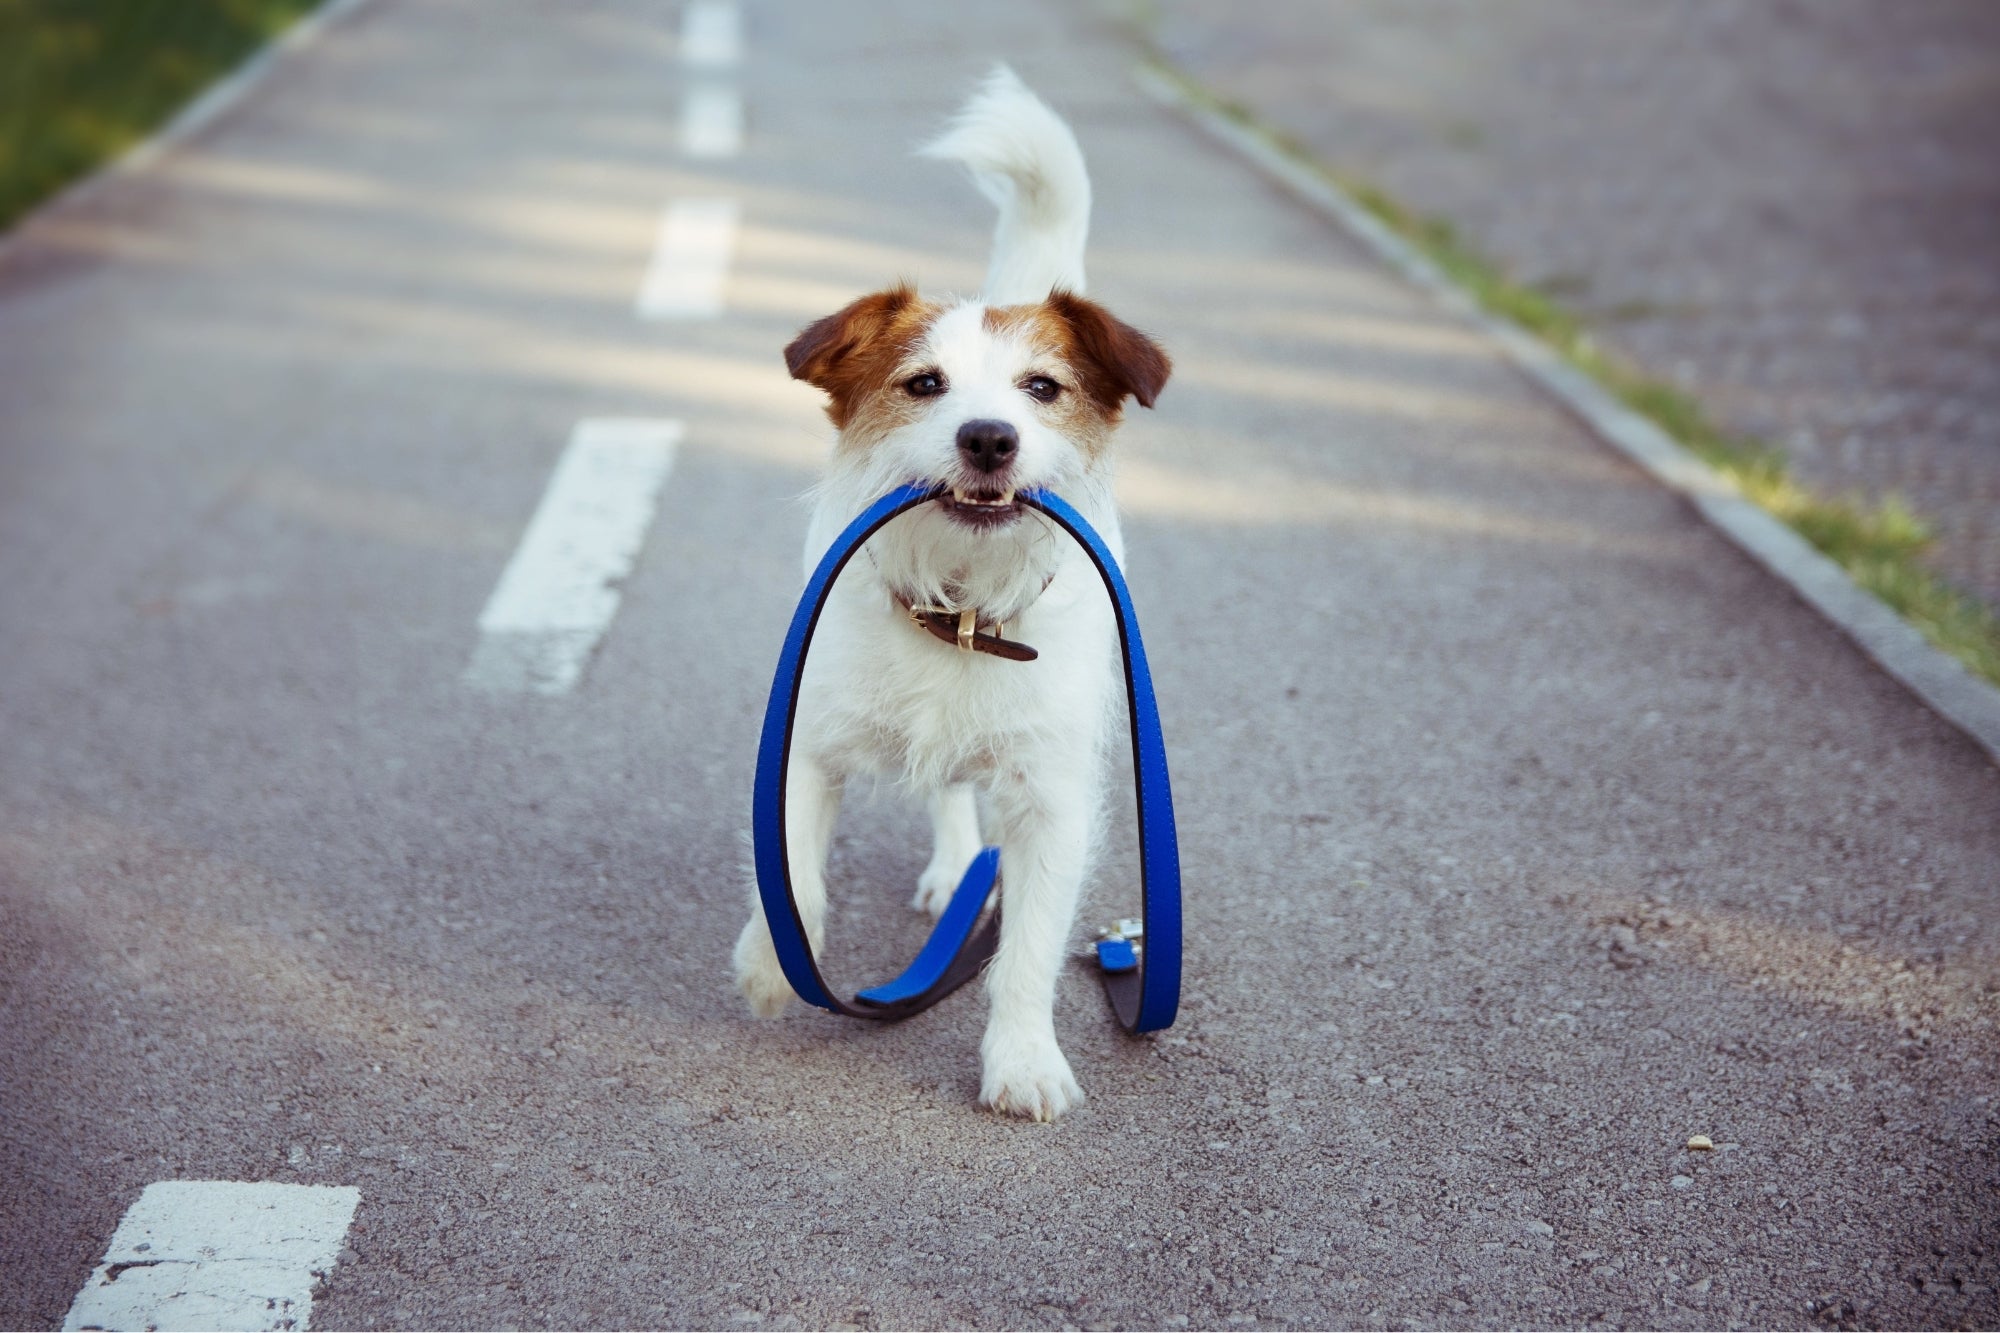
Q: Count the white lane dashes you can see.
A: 5